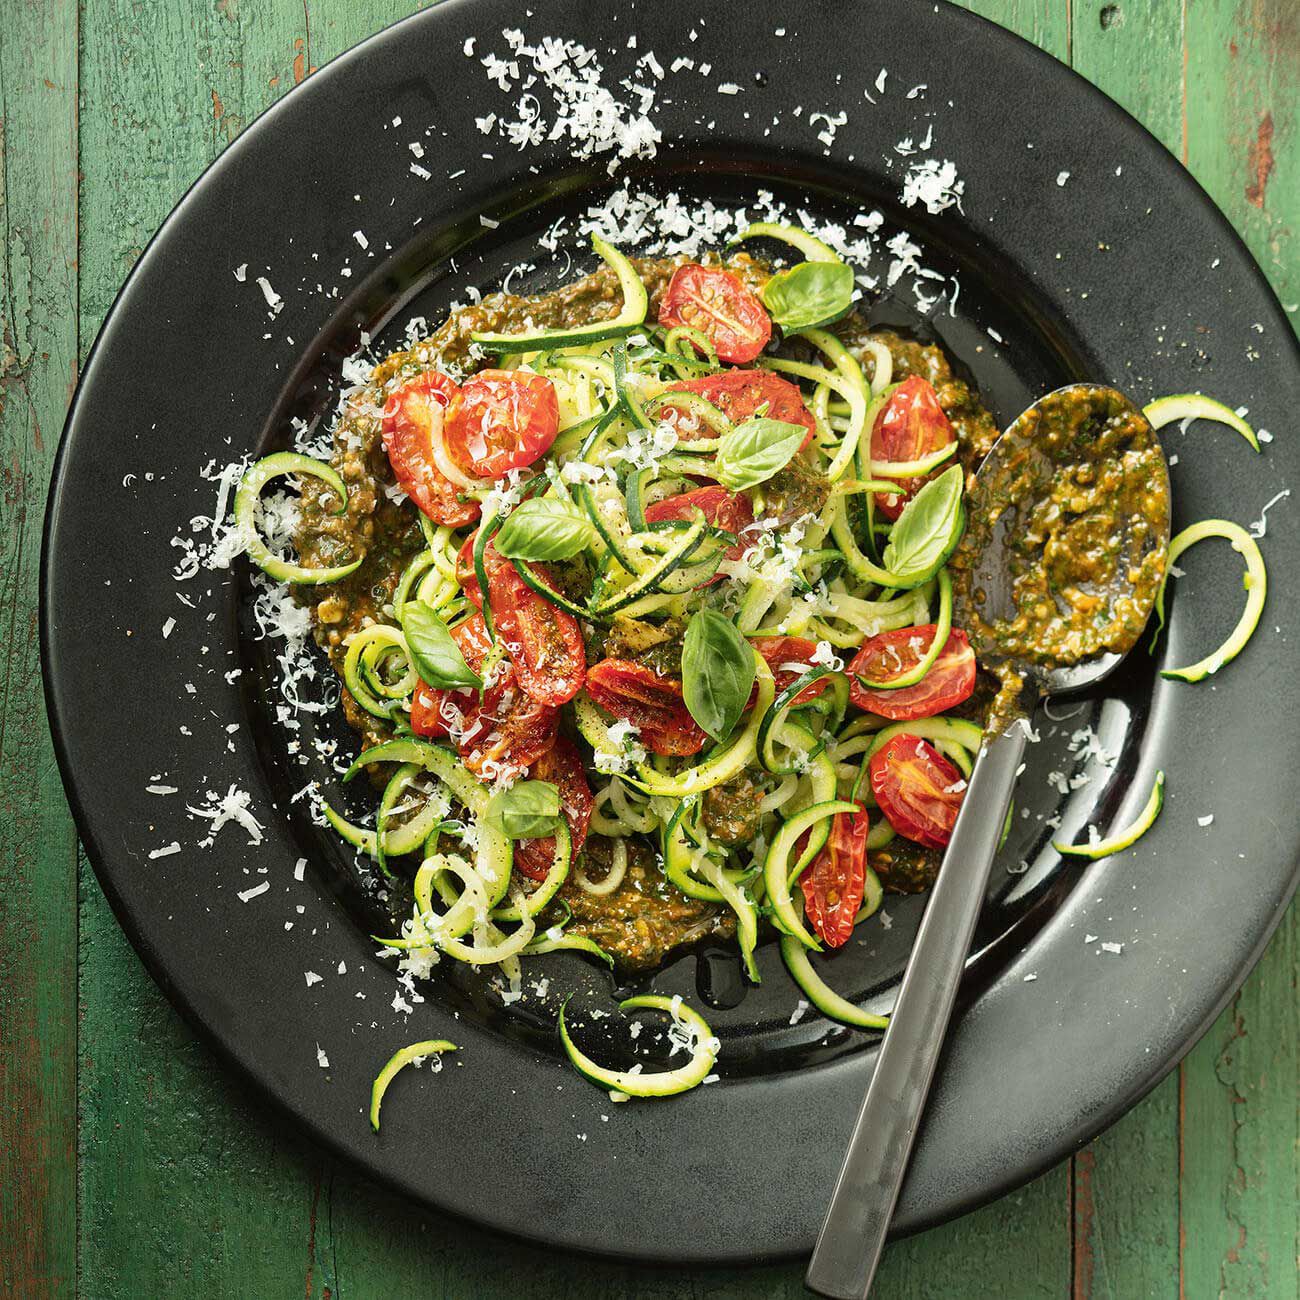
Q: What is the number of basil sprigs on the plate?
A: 7